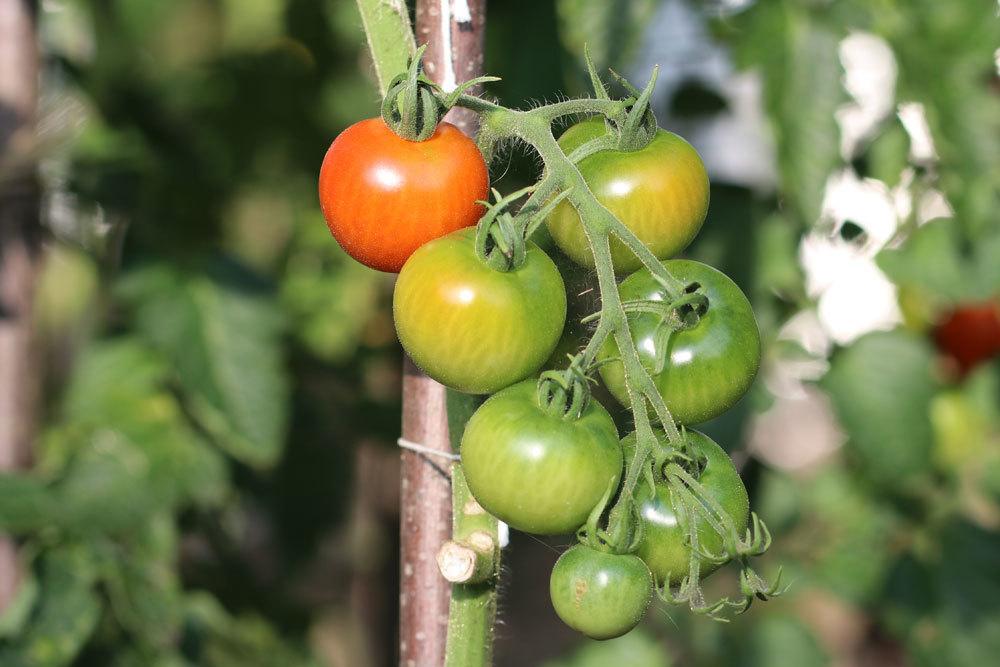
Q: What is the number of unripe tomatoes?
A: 6